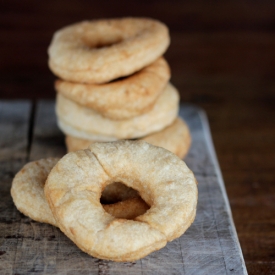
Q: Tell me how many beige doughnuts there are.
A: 6